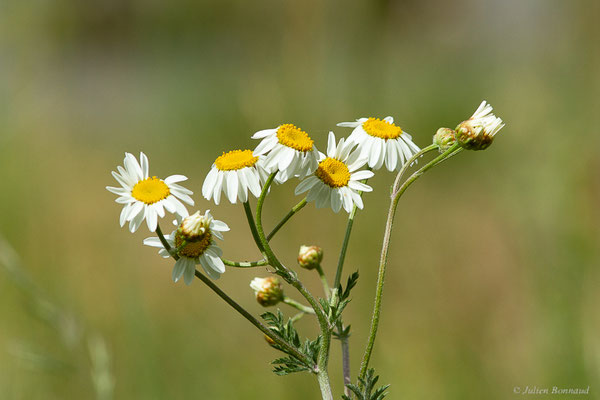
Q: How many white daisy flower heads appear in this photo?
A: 6